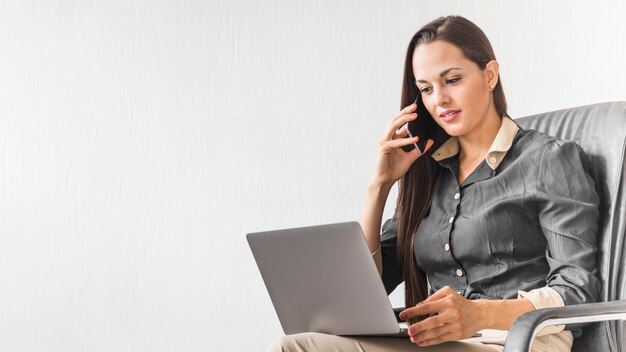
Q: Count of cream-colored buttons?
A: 5